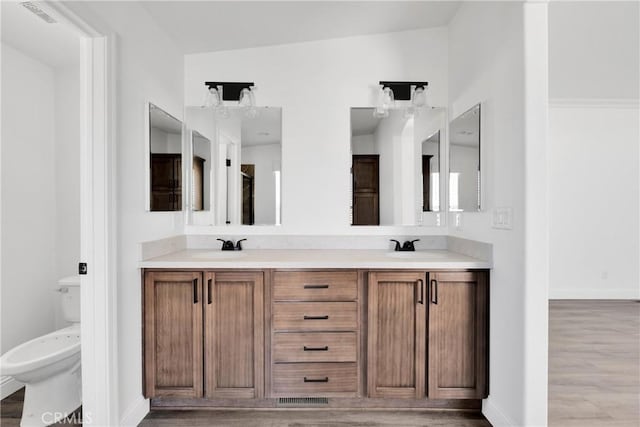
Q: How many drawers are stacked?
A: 4